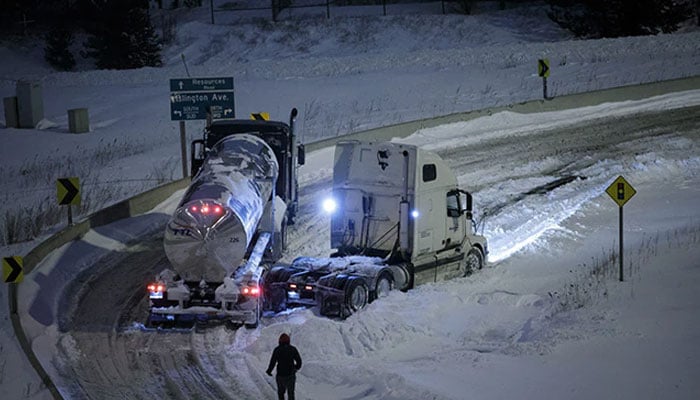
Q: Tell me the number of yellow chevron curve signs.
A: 4